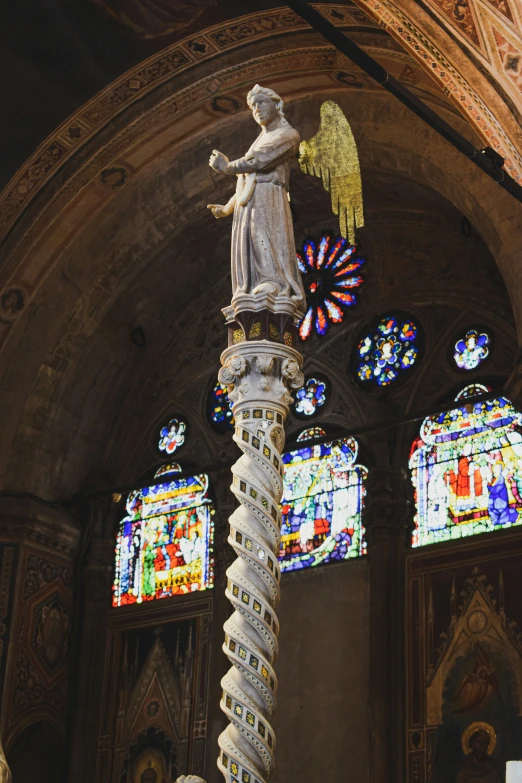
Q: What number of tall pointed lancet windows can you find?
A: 3